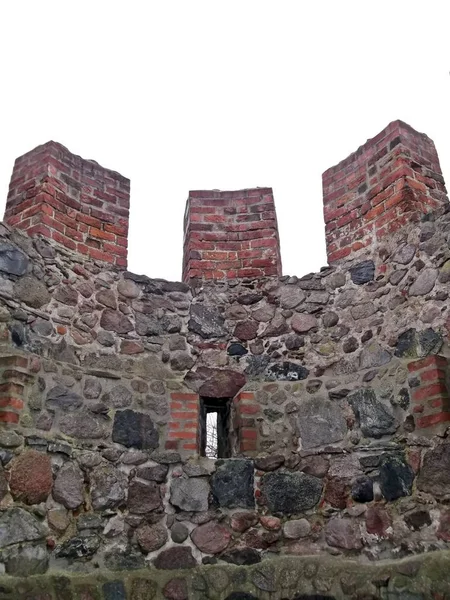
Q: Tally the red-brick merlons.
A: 3